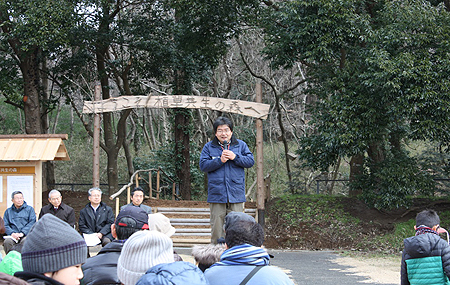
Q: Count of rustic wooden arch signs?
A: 1